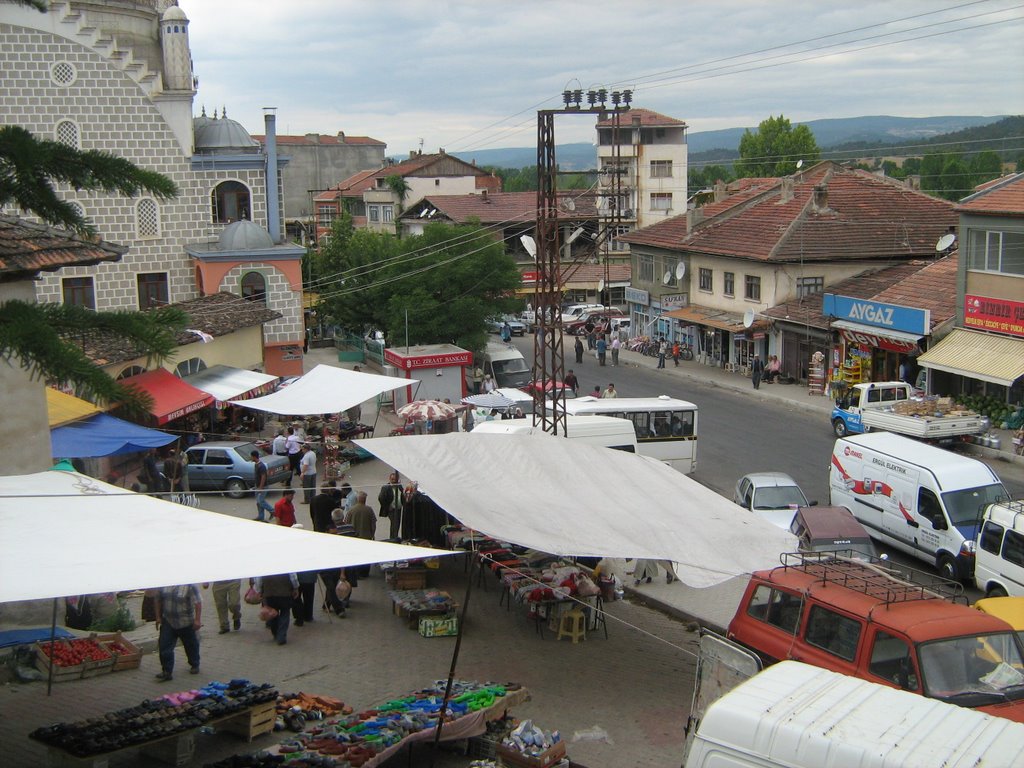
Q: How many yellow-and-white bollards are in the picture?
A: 0